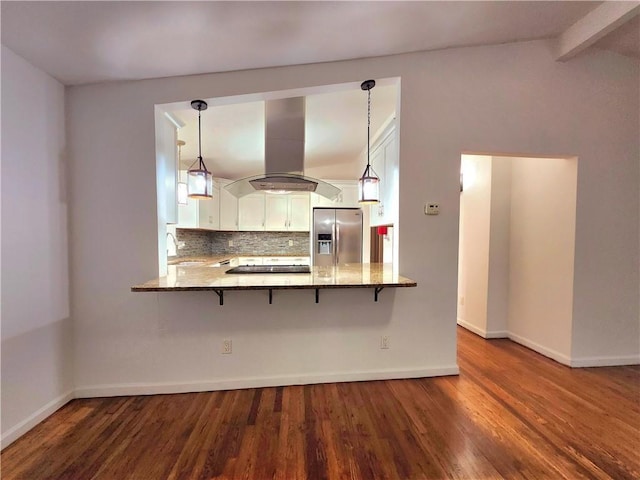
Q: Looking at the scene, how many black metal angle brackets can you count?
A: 4